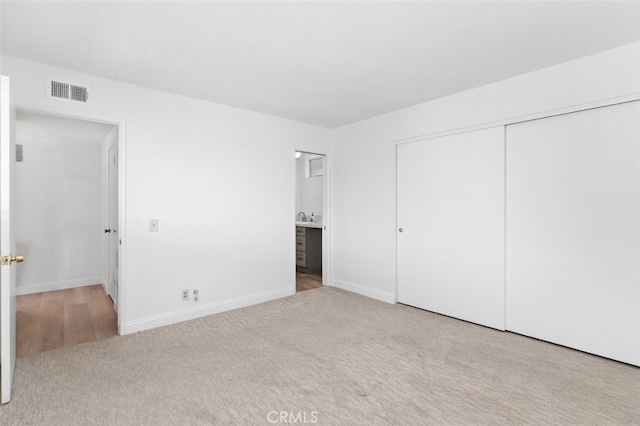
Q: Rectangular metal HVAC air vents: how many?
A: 1